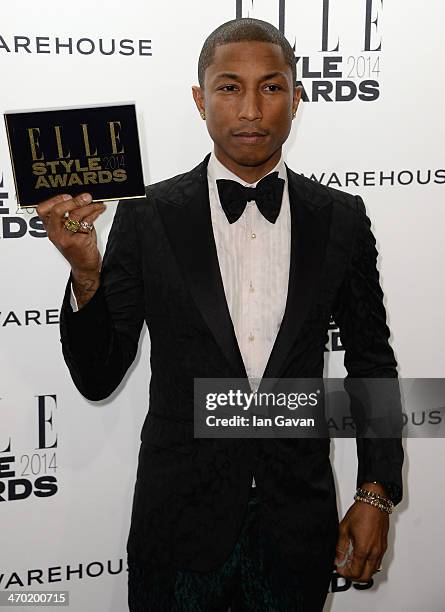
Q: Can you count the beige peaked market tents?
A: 0